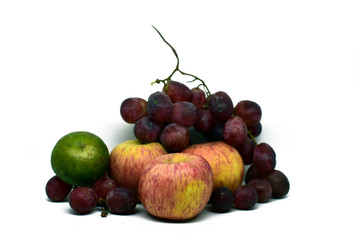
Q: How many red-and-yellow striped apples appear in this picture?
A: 3